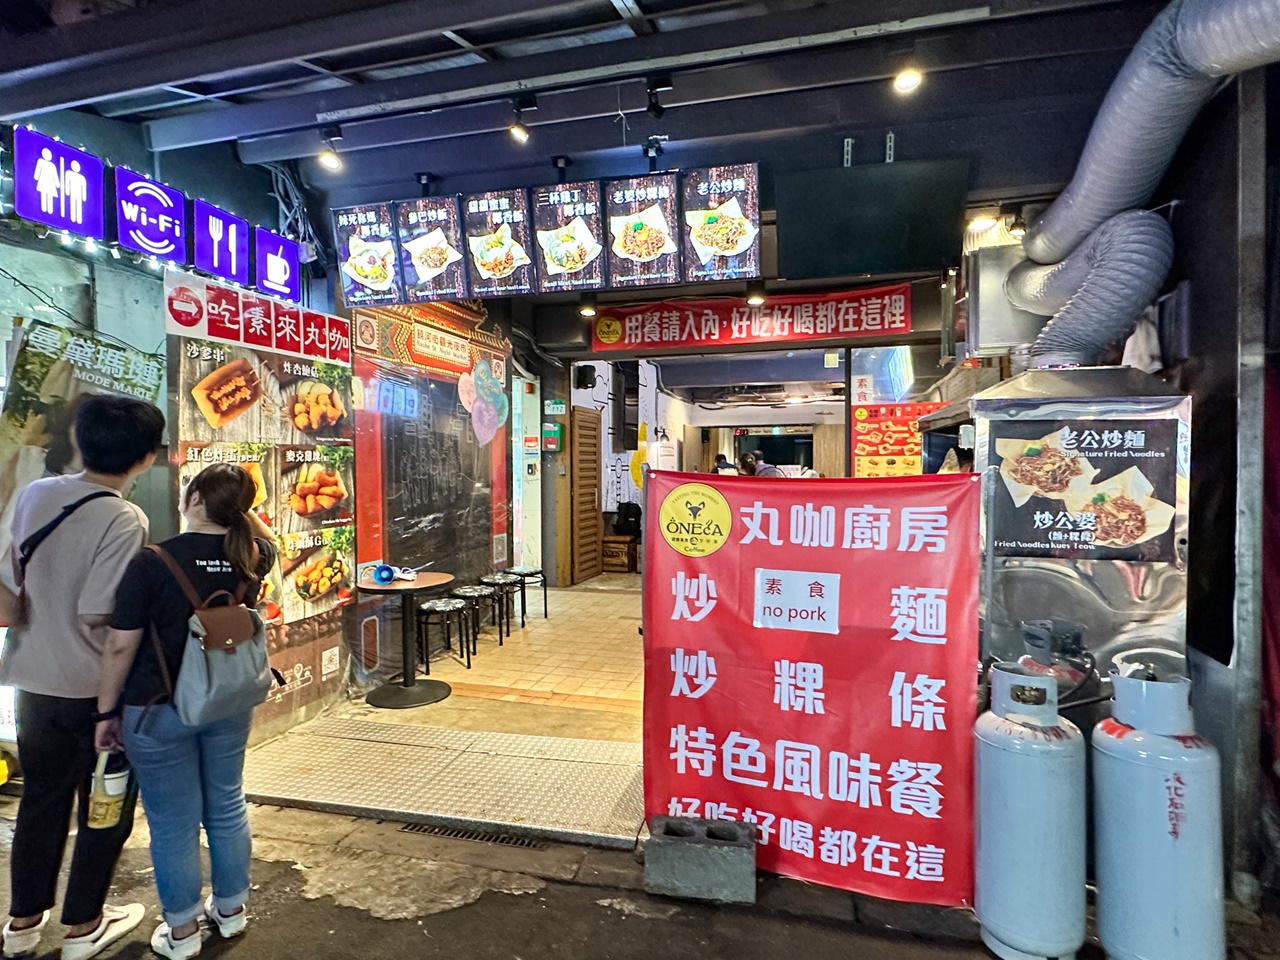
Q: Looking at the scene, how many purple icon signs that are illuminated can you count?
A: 4